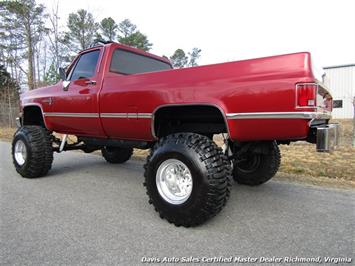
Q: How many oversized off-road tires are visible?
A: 4